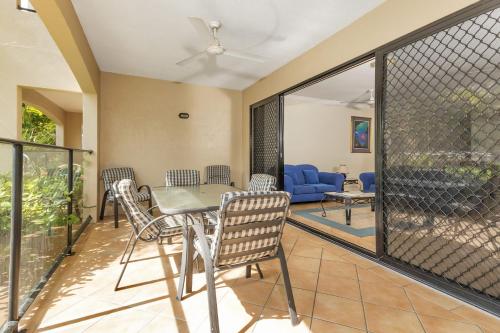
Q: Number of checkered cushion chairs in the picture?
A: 6